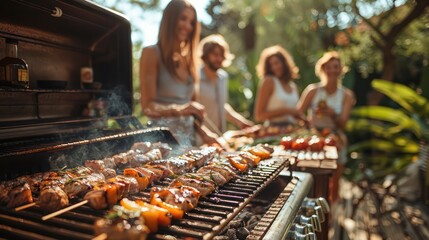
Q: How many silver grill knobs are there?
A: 5